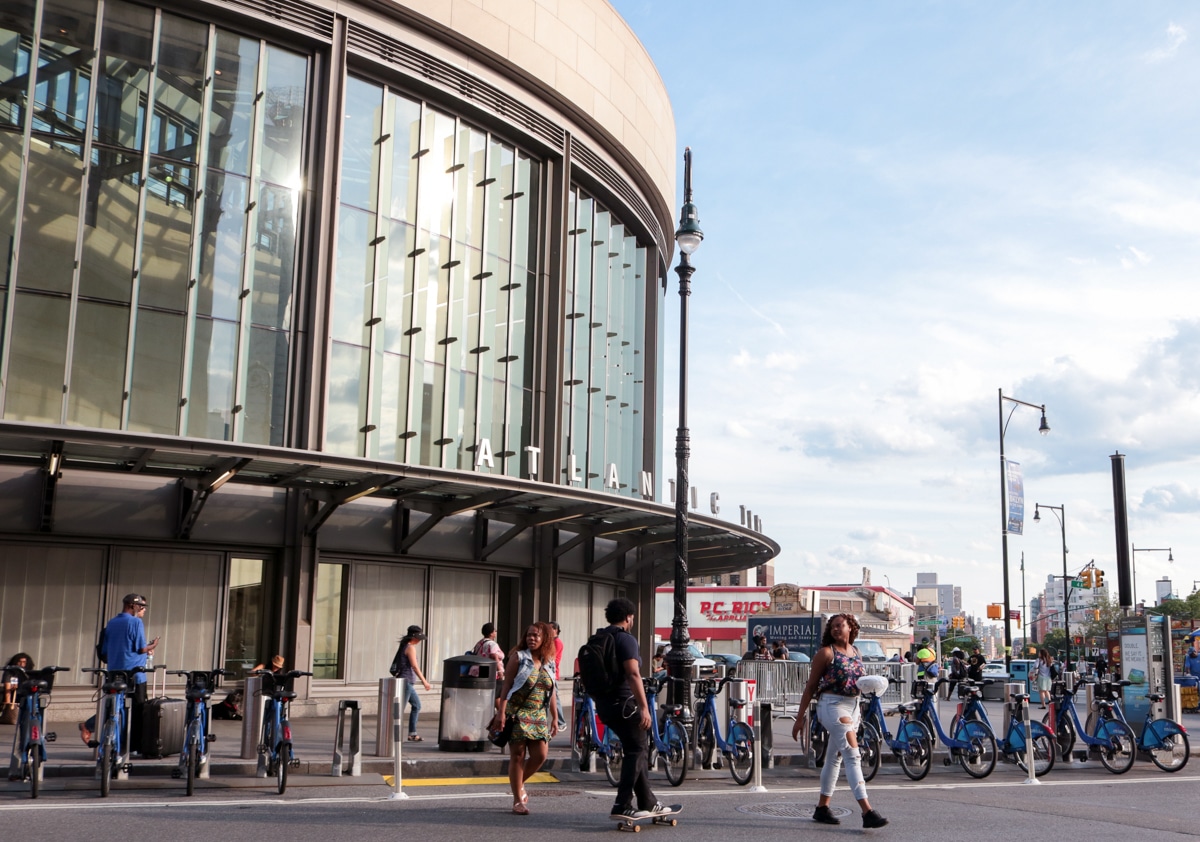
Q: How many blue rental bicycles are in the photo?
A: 13